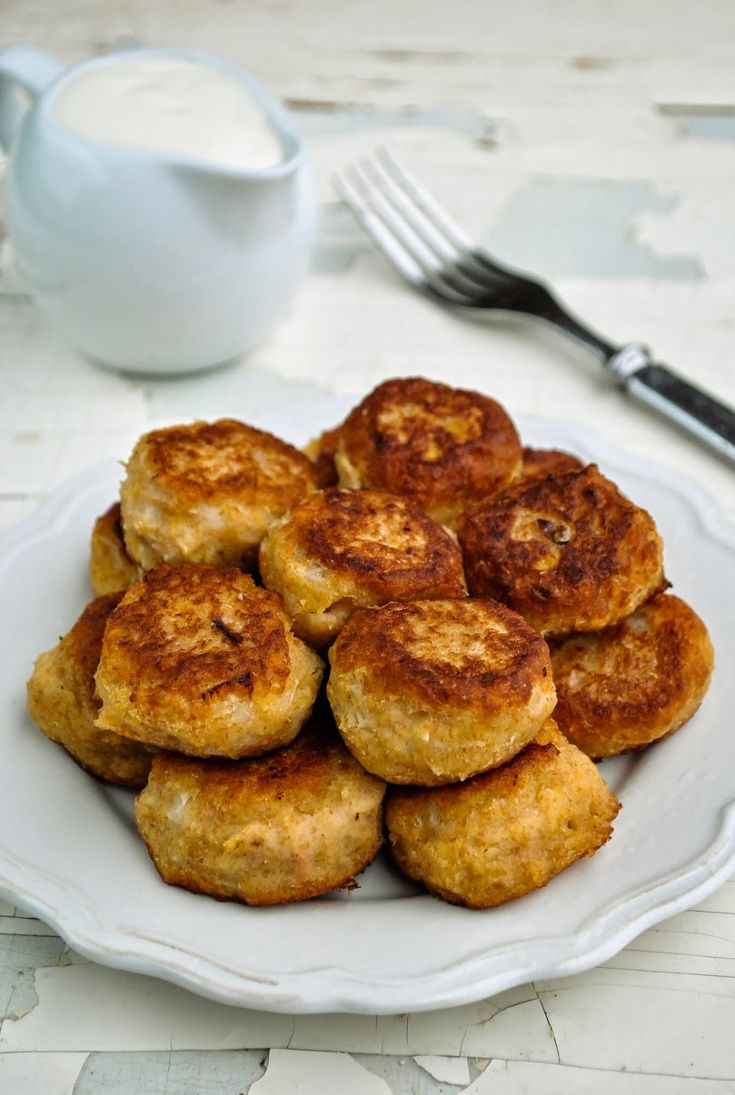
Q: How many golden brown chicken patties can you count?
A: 13